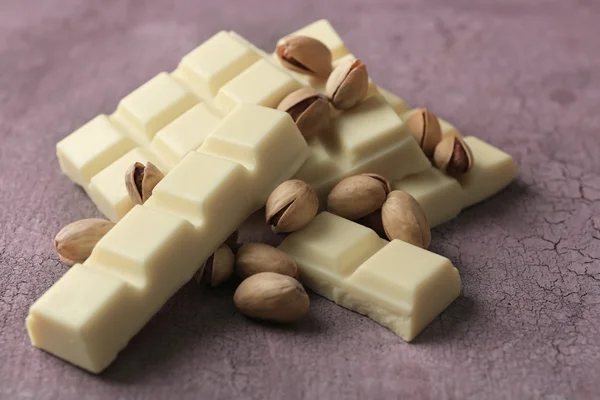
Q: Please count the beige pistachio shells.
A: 13